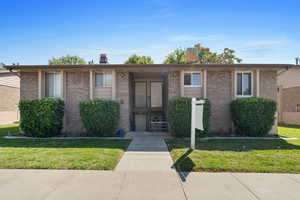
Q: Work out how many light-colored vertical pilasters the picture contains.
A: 8